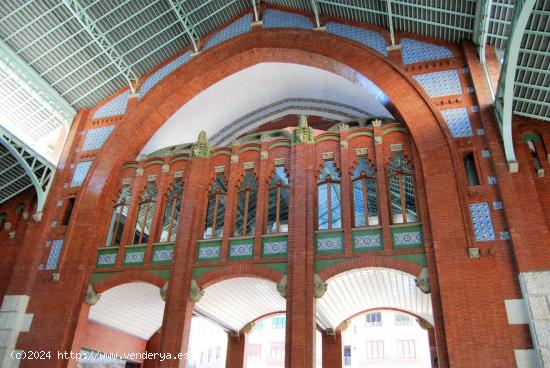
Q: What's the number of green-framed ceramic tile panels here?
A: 9